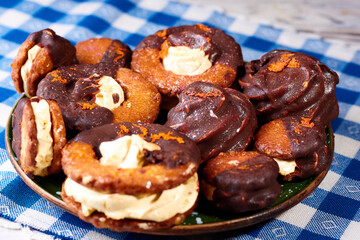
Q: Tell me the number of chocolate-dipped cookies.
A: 10